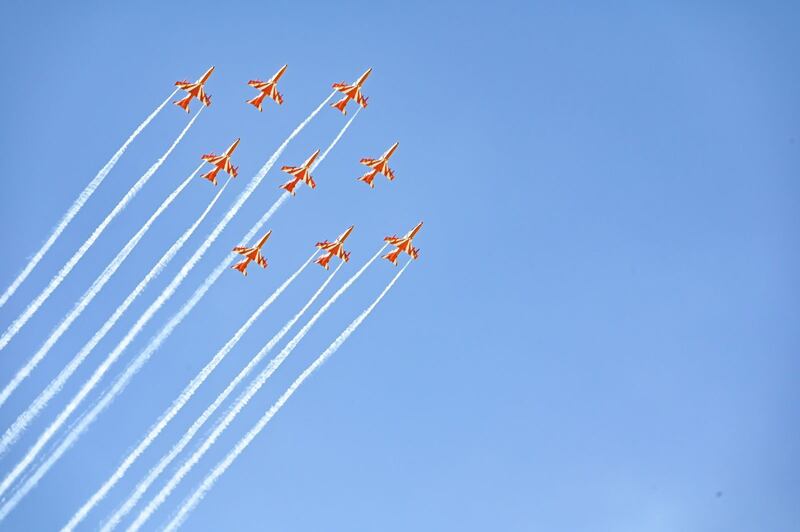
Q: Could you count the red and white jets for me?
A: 9